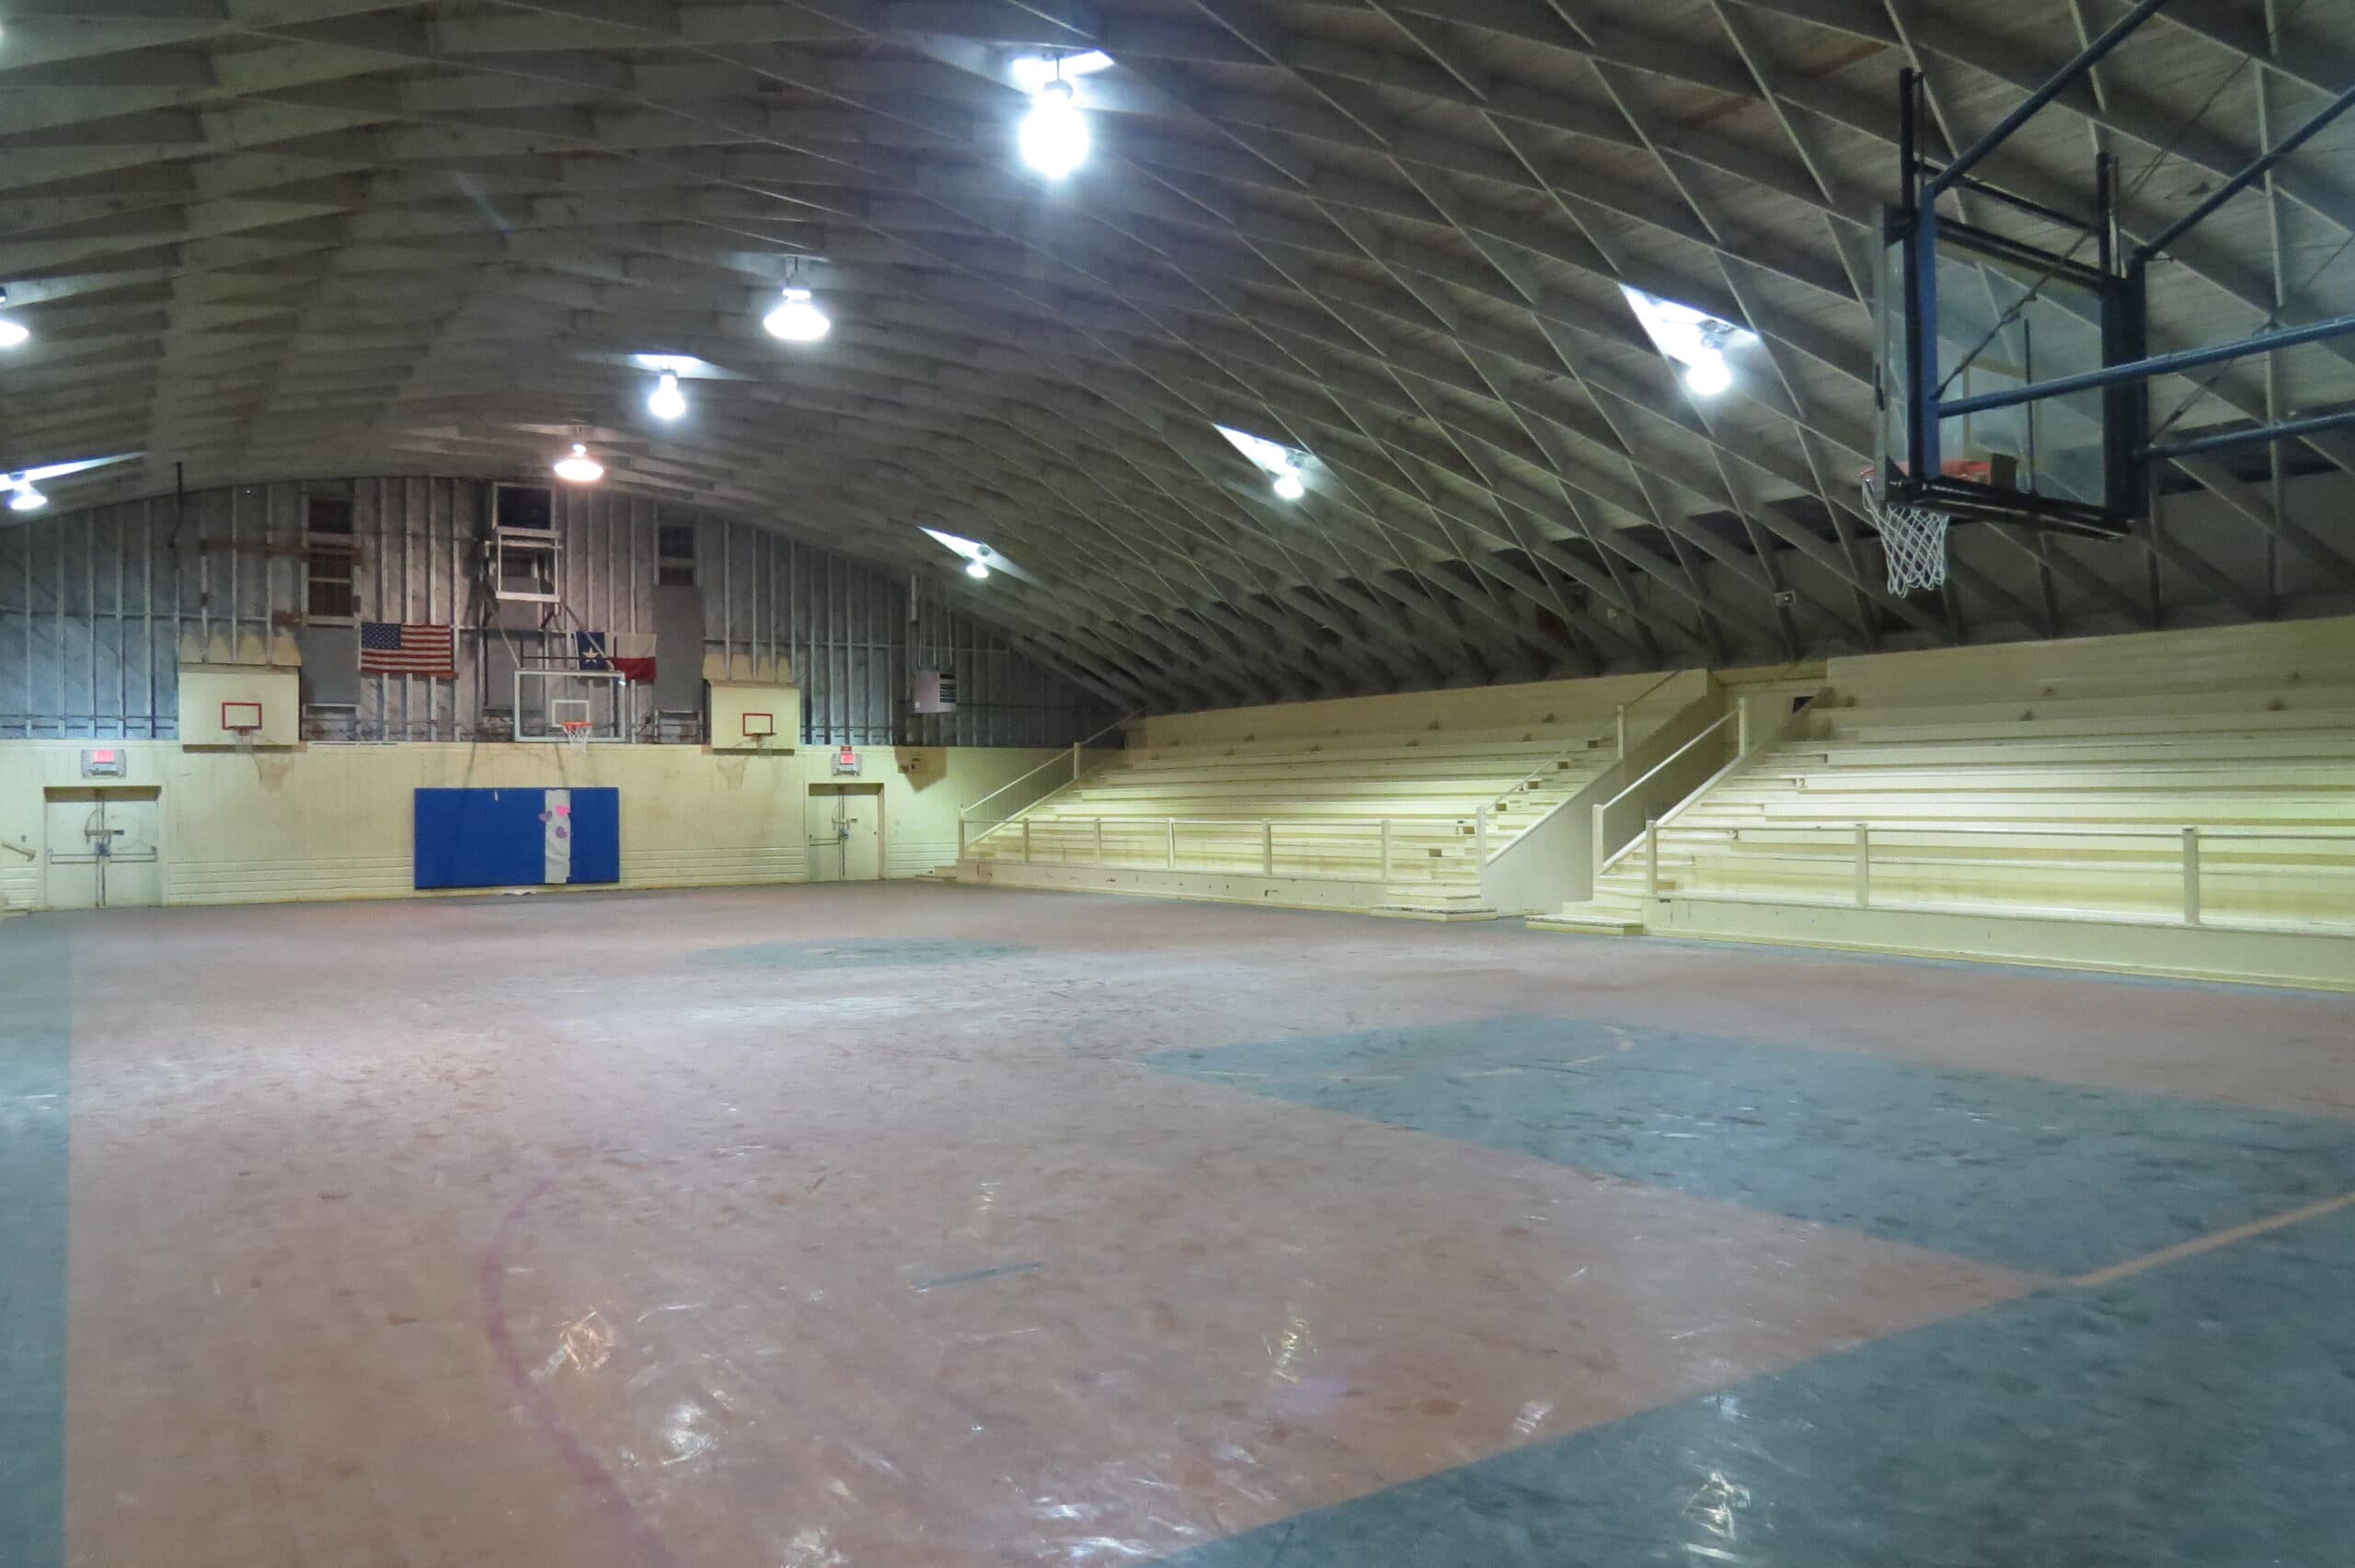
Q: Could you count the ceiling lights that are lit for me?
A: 9